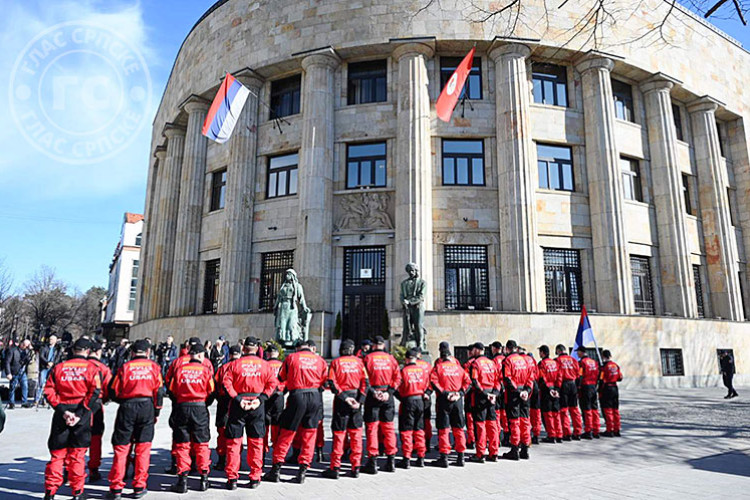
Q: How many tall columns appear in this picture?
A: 10